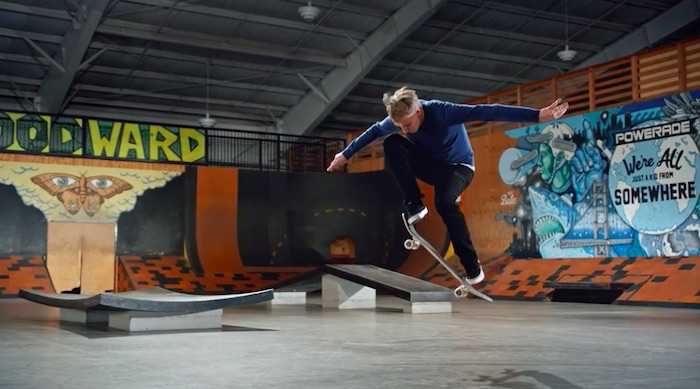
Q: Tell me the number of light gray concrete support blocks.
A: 5